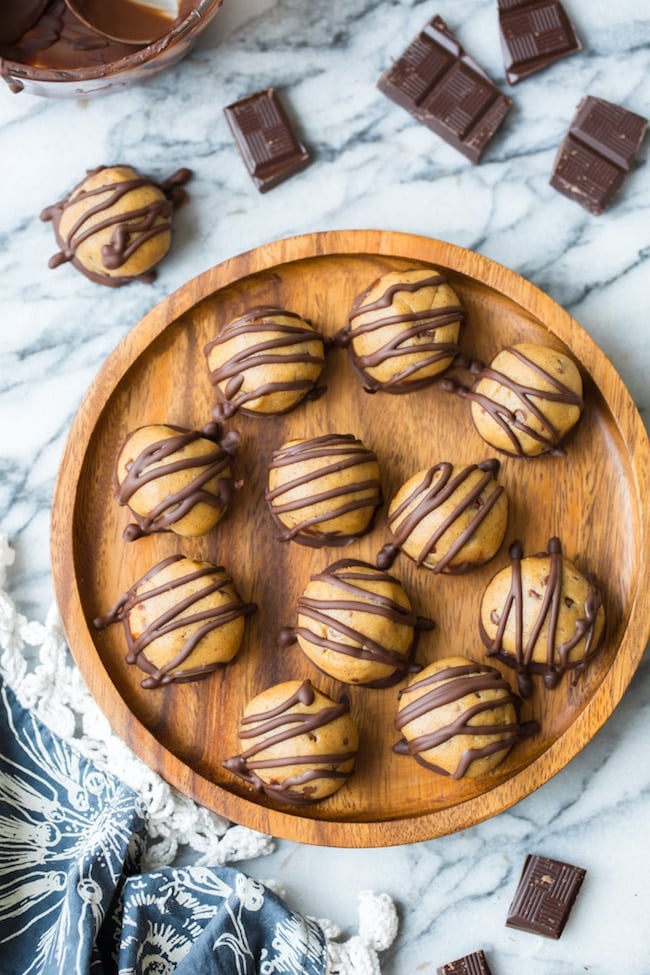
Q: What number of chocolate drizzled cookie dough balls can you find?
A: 12